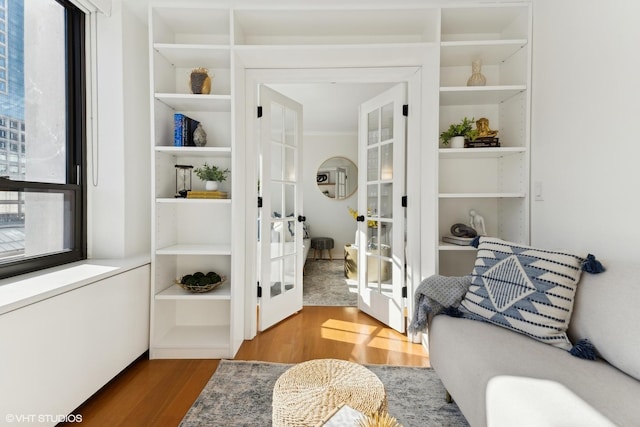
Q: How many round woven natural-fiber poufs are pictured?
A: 1